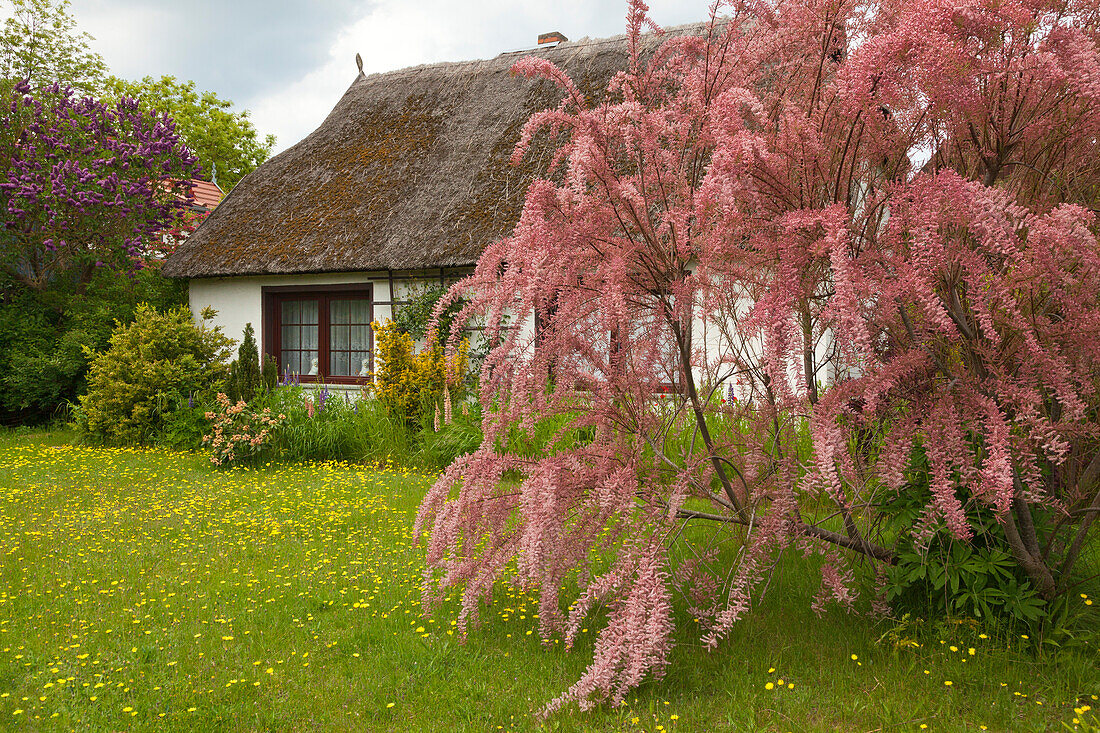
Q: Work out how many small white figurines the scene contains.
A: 2